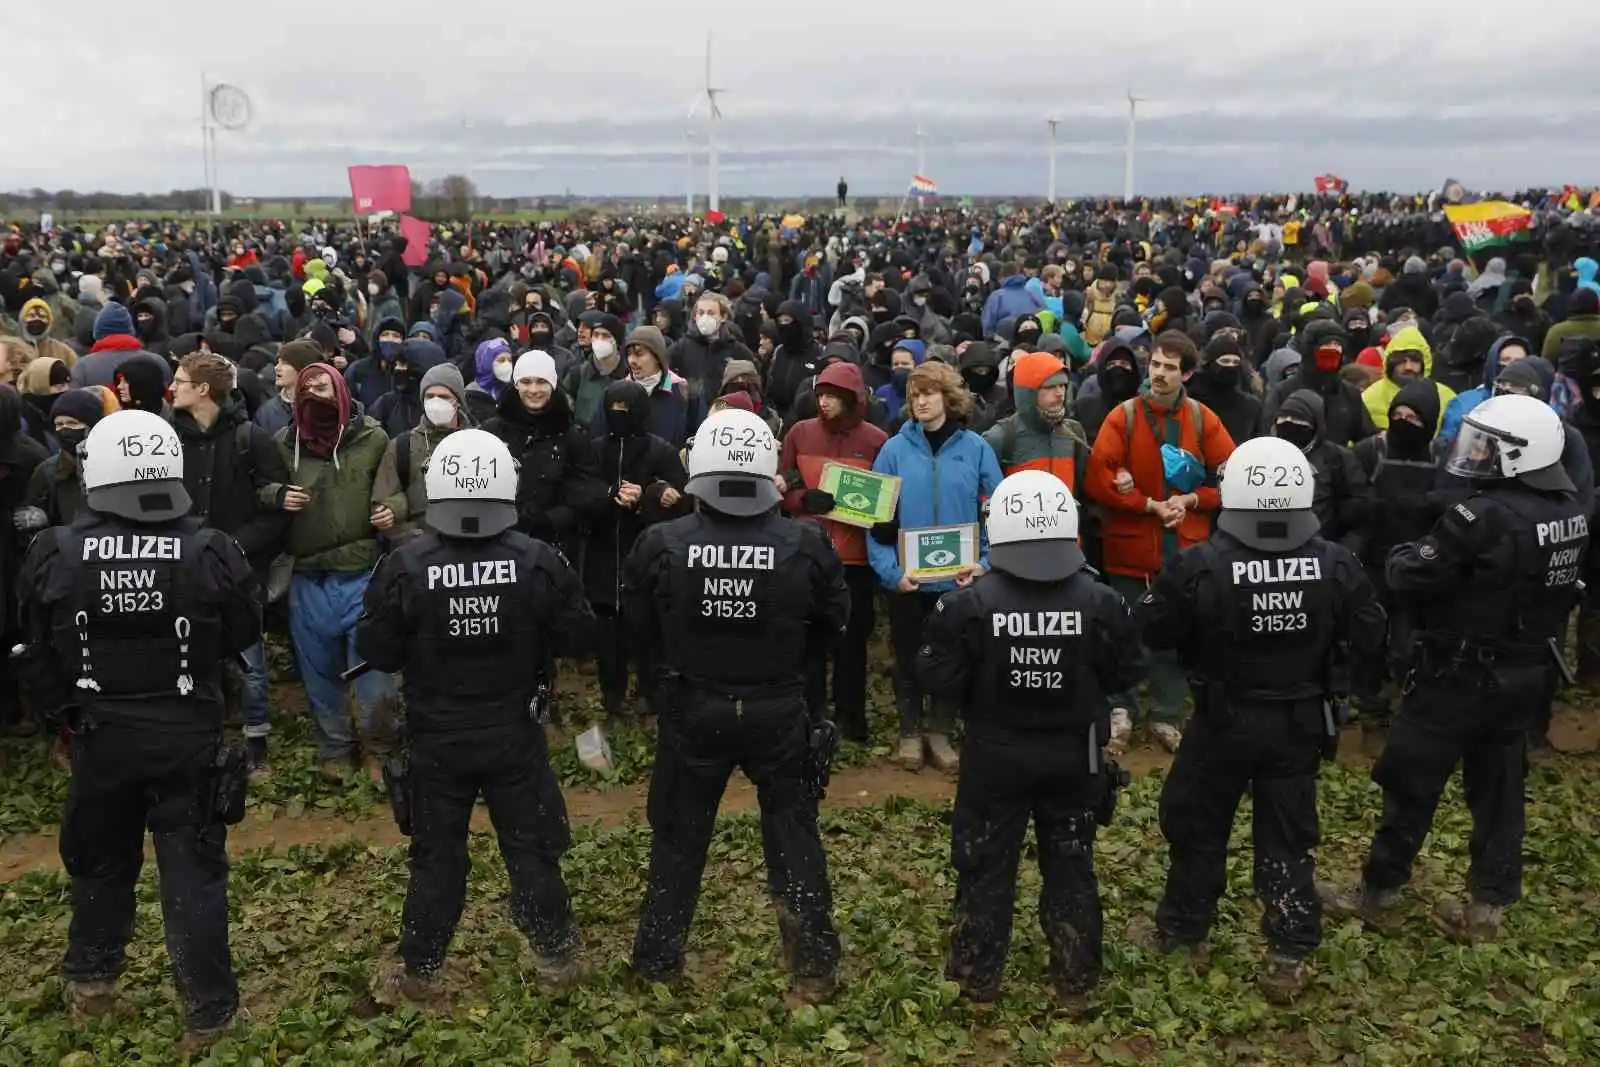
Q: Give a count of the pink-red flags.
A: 2